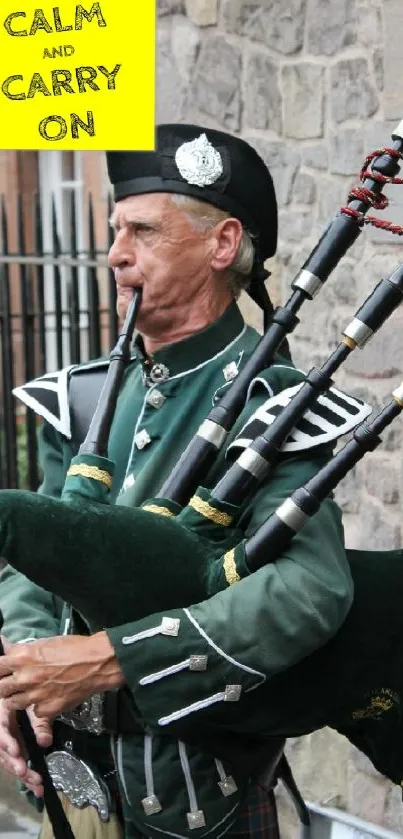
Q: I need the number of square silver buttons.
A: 10